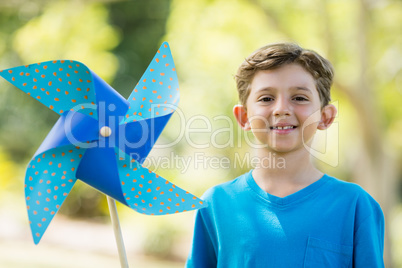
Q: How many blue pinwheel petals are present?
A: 4